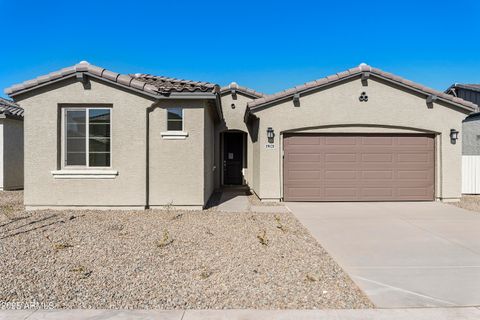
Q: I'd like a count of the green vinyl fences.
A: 0